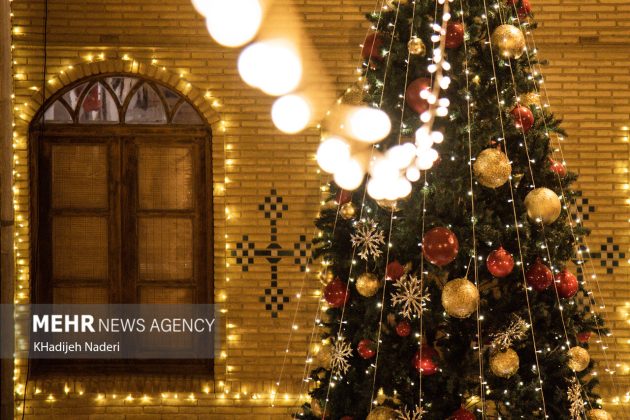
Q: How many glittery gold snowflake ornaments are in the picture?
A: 6